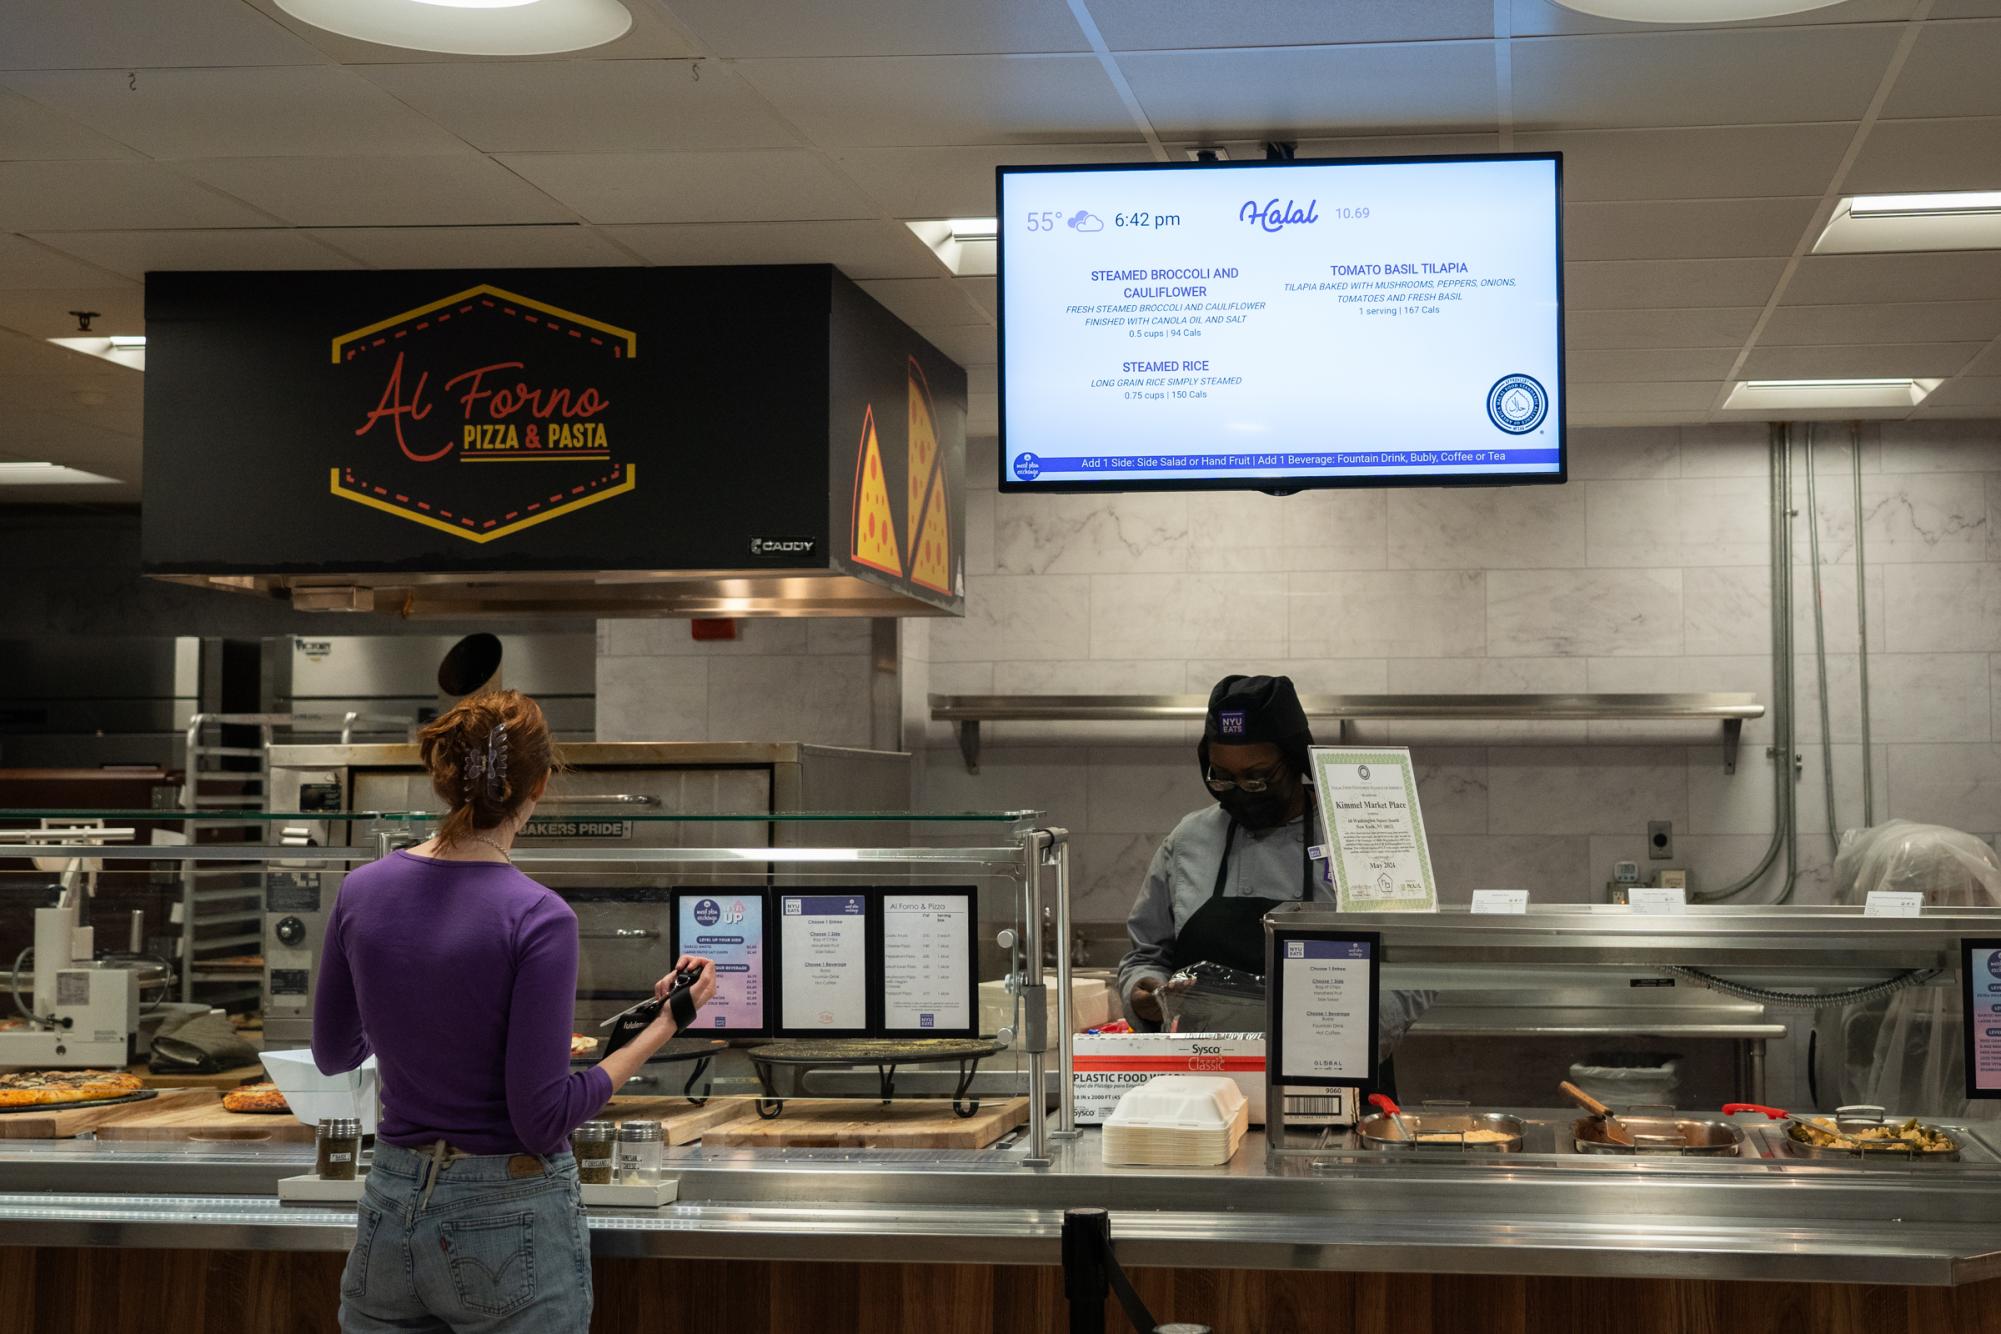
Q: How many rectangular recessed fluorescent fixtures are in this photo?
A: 5